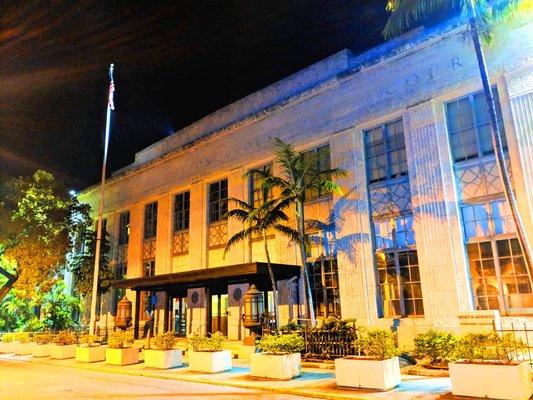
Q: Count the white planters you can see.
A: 11